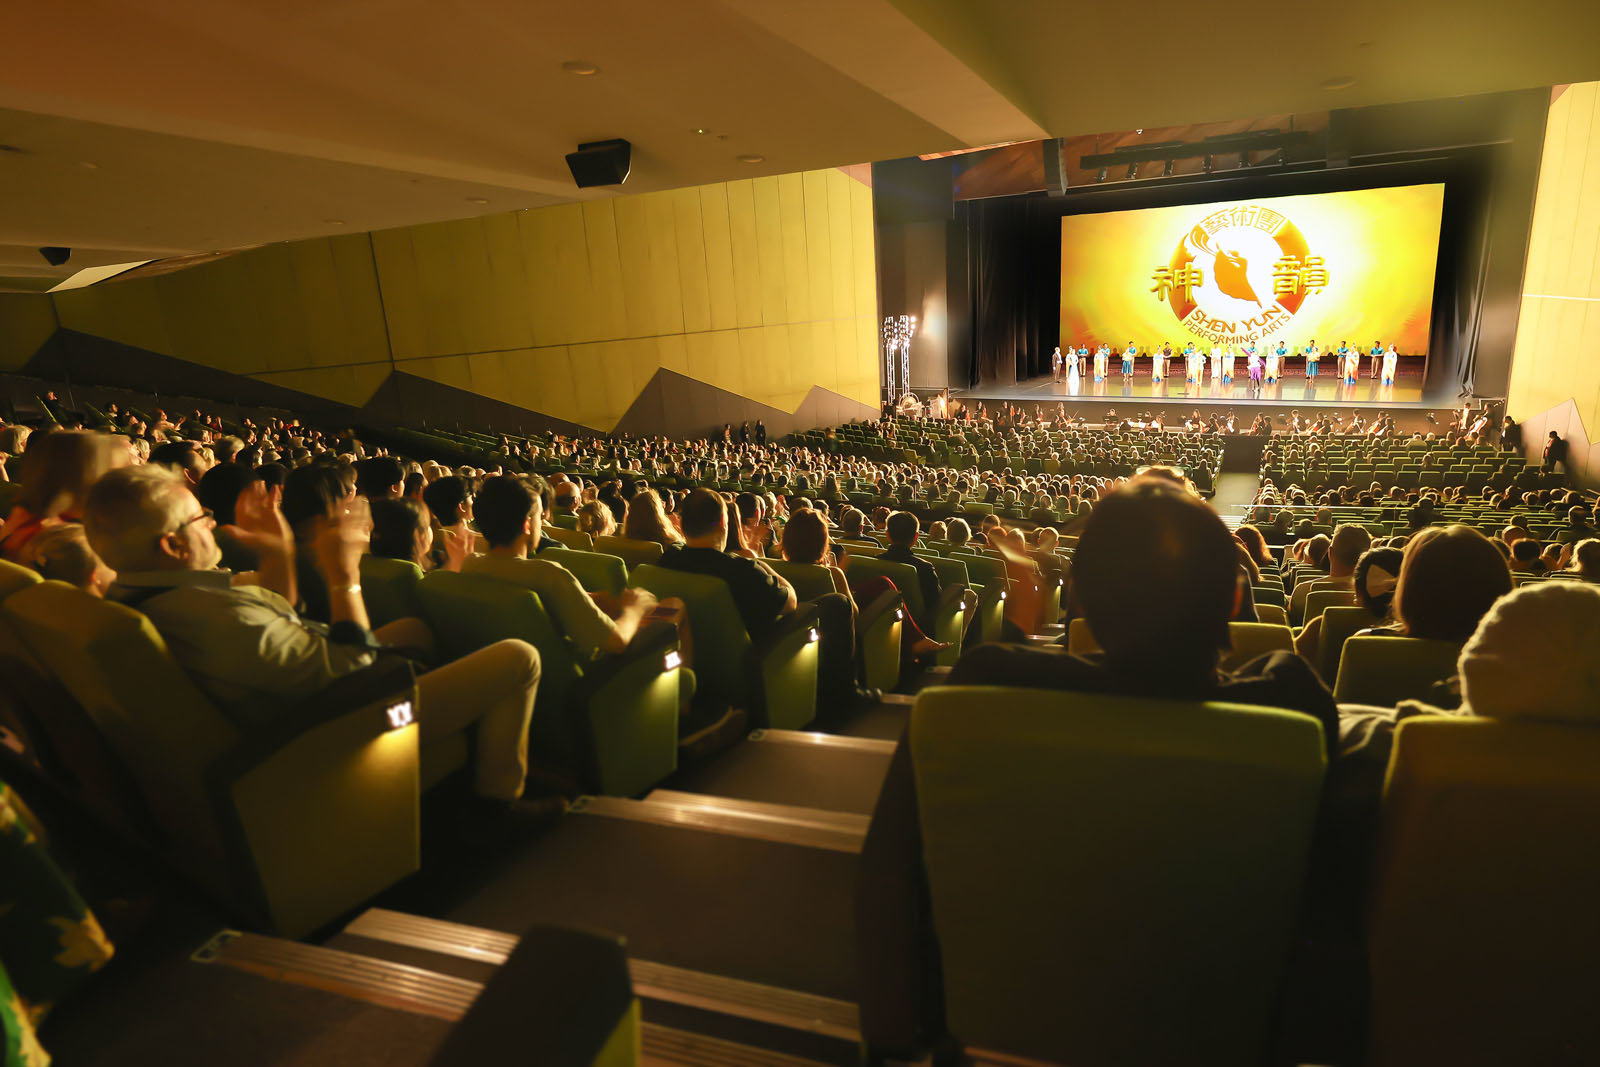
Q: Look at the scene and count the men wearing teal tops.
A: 9